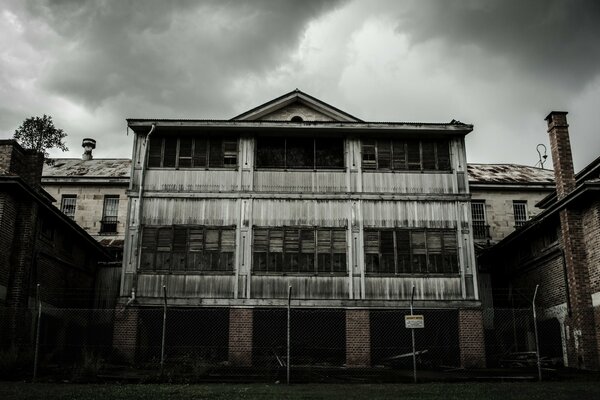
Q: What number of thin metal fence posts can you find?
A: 5